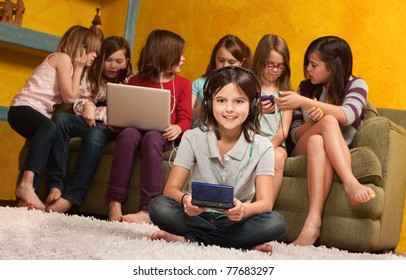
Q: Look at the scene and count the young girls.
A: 7